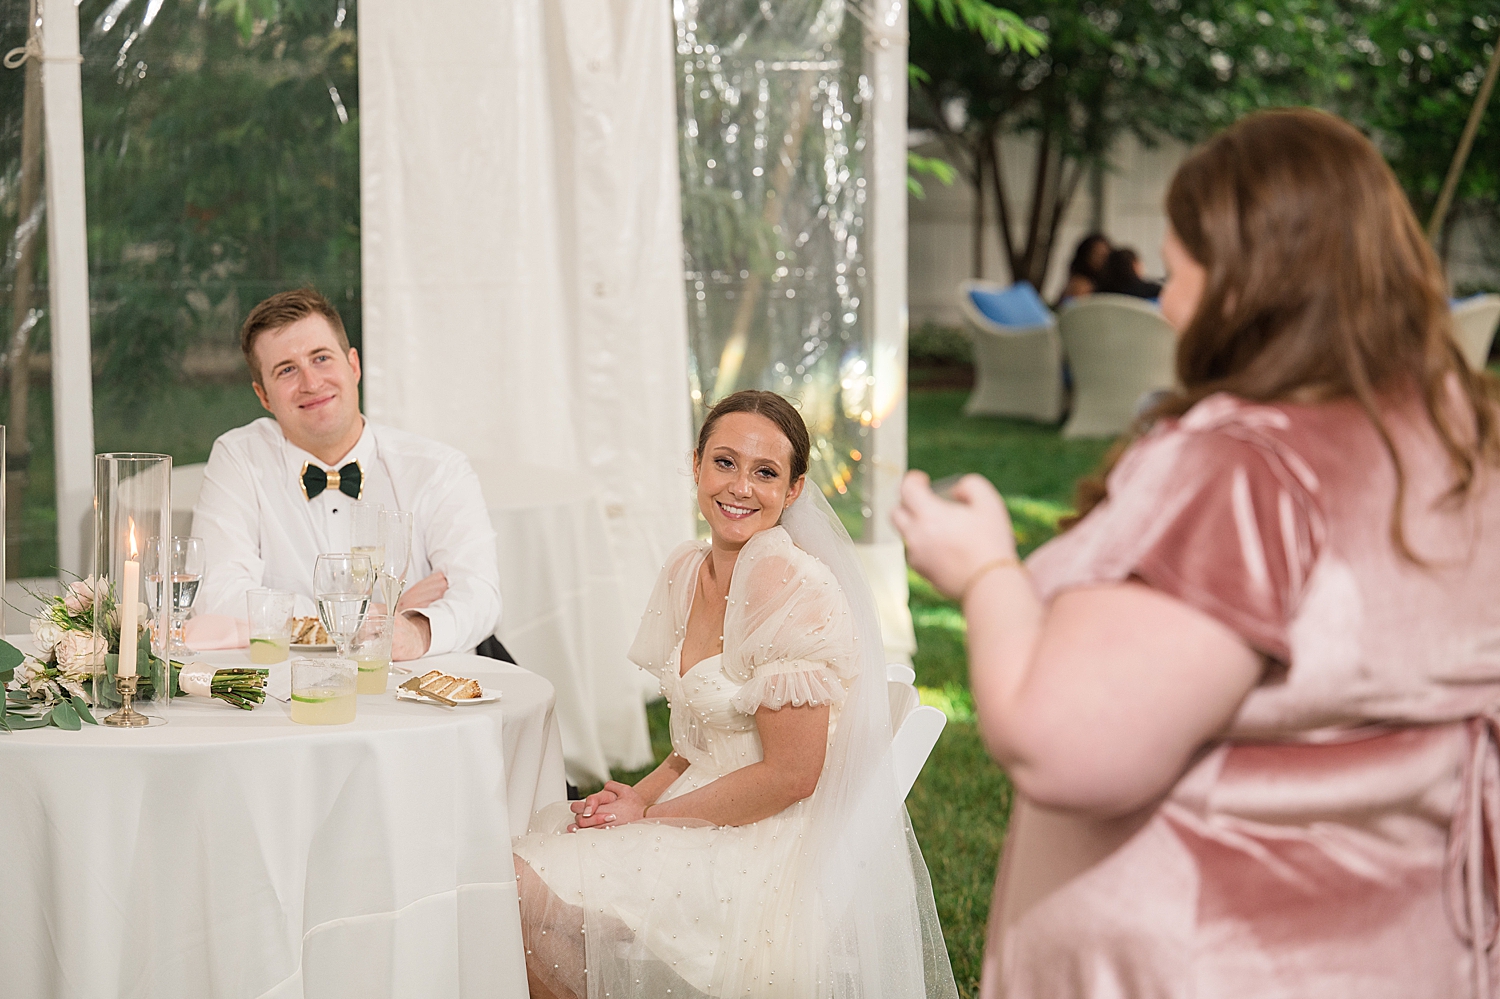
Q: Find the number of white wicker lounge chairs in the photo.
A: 3